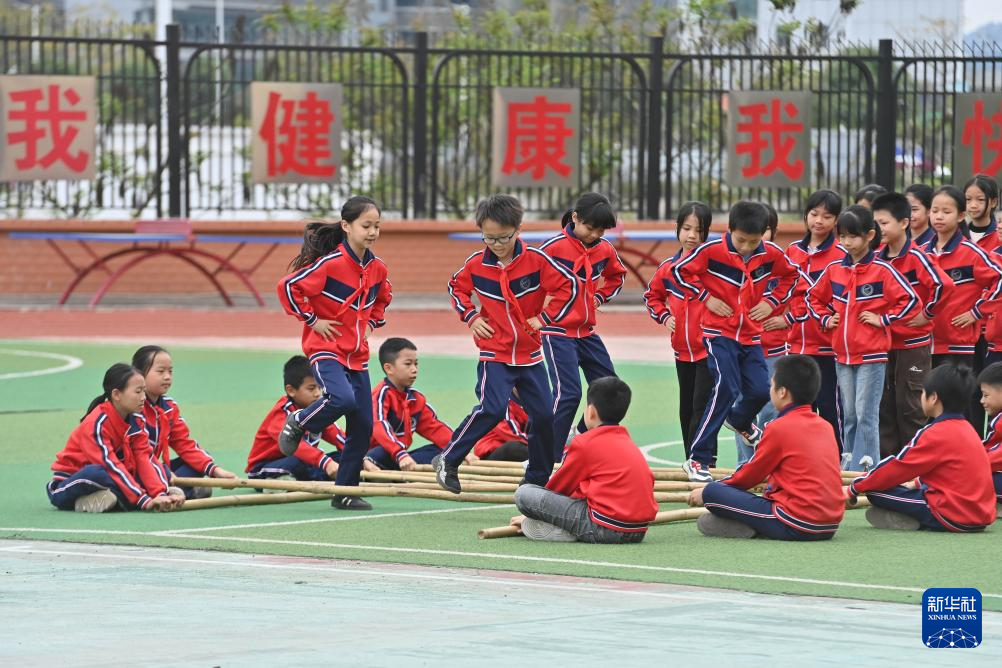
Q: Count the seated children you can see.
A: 9